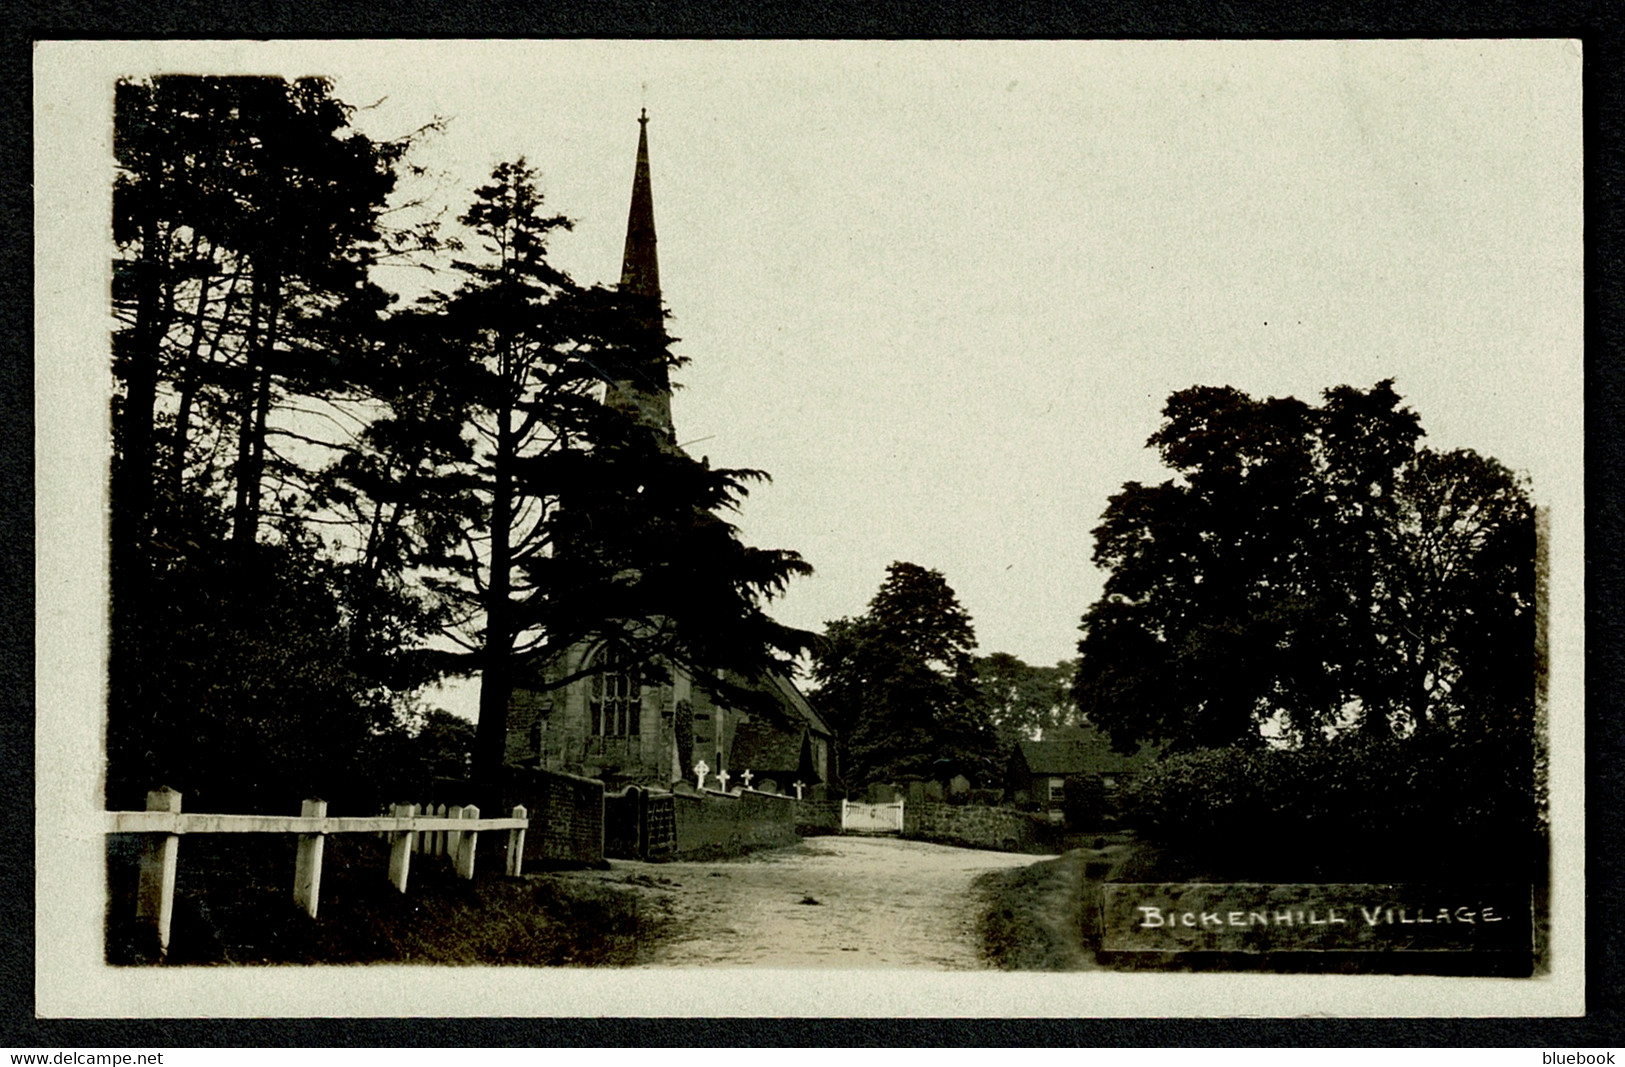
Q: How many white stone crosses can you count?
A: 4